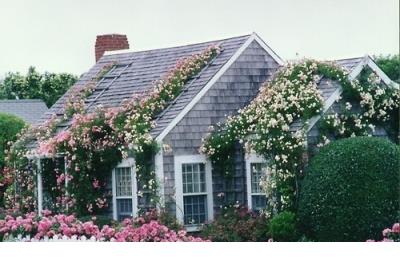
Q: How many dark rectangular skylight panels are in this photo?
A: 0